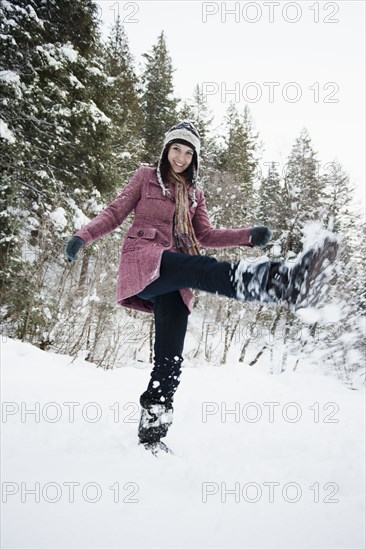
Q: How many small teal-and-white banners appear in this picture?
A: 0